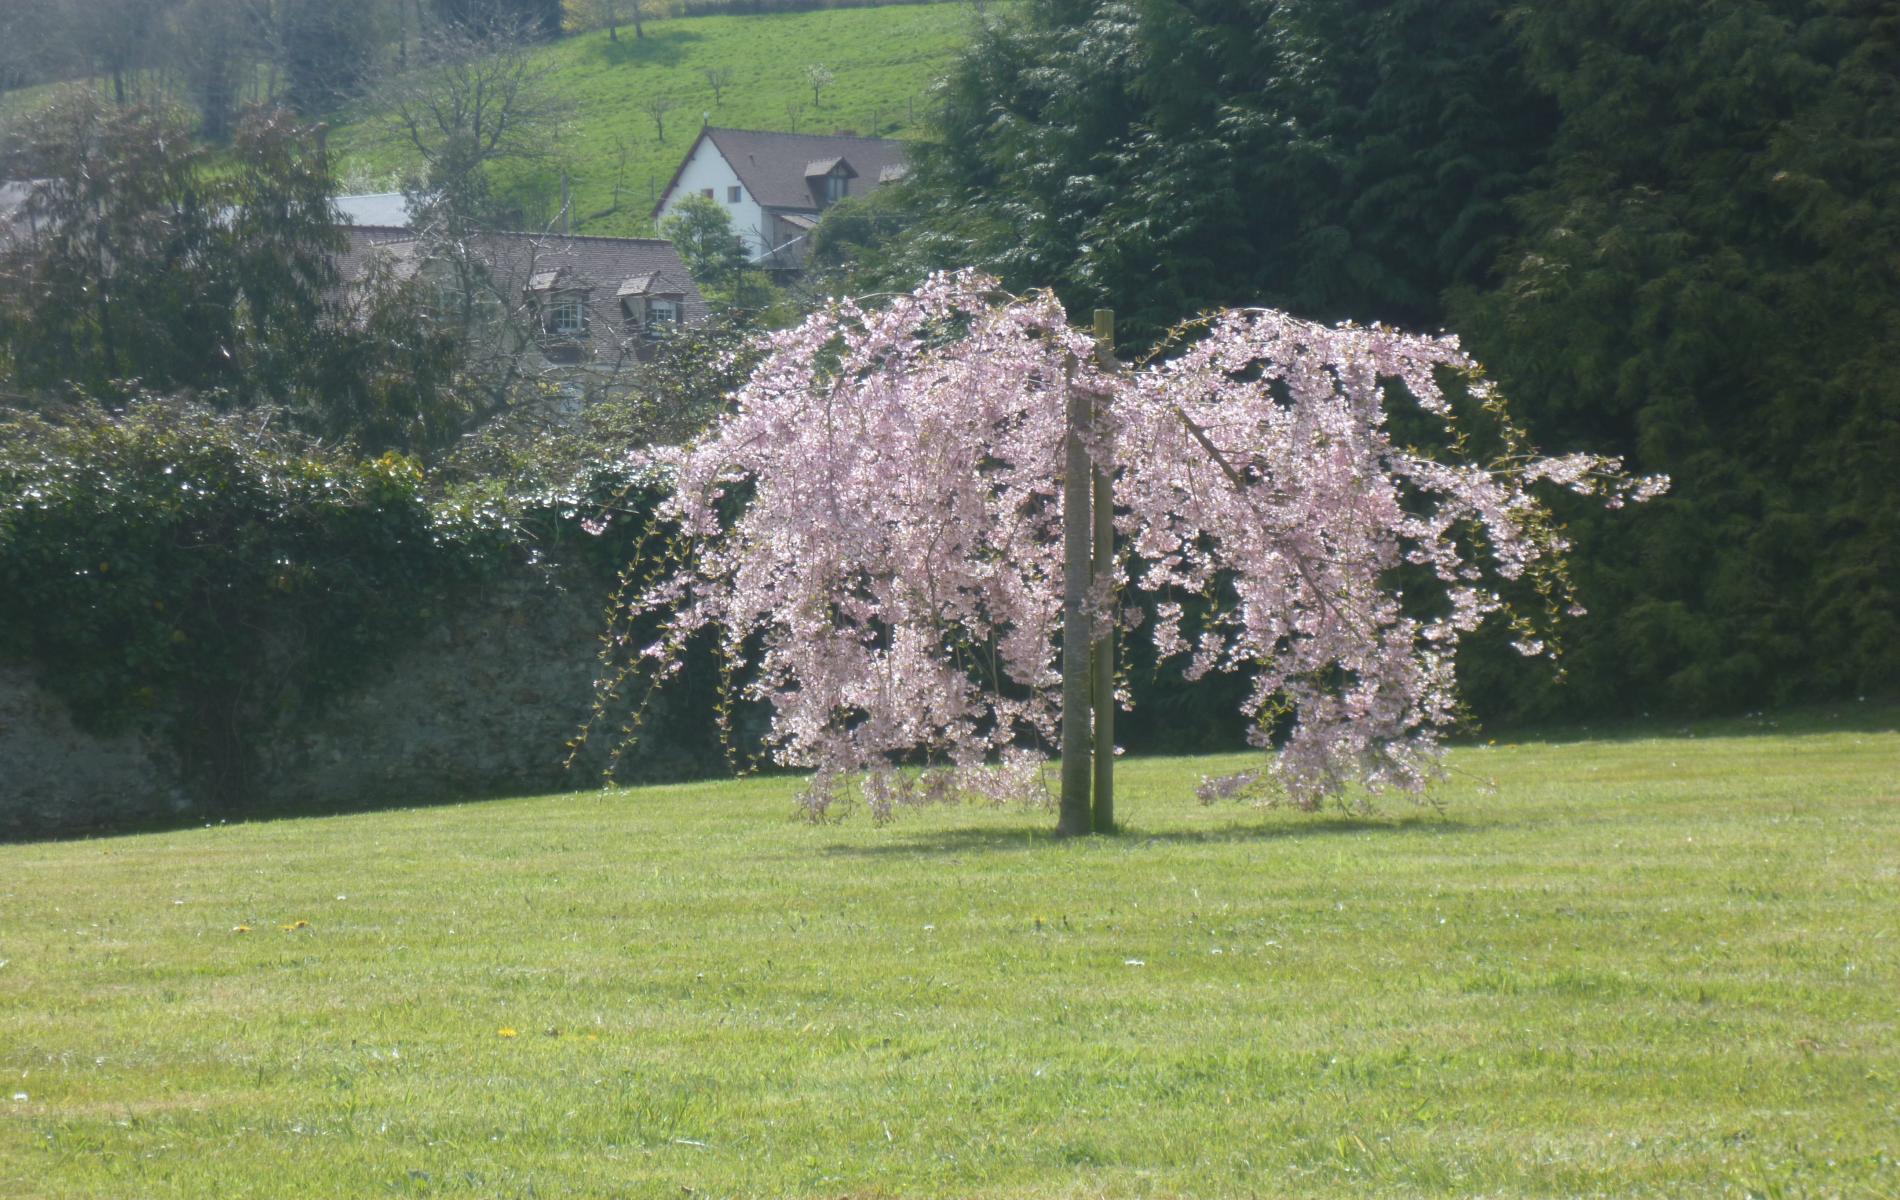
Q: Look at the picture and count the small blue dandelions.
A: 0